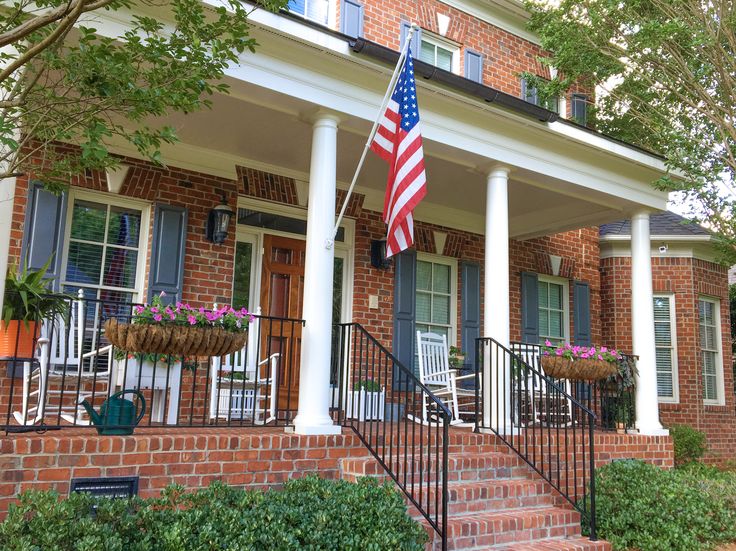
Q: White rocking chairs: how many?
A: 4